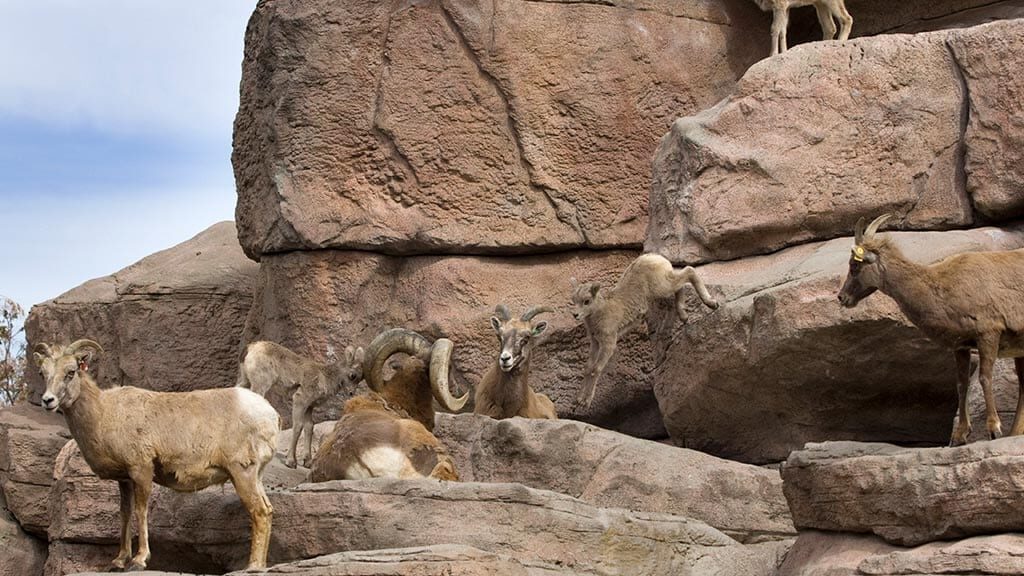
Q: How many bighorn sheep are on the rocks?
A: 7